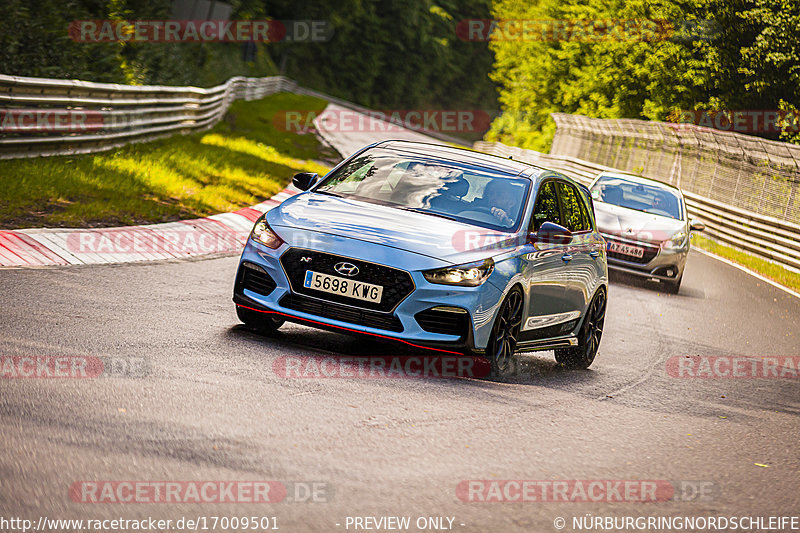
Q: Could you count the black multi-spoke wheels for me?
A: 2